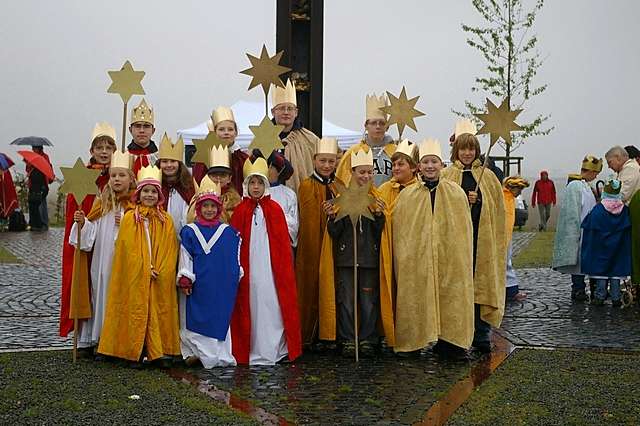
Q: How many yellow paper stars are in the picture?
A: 8